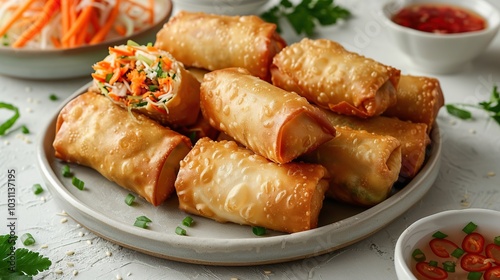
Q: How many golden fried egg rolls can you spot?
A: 9